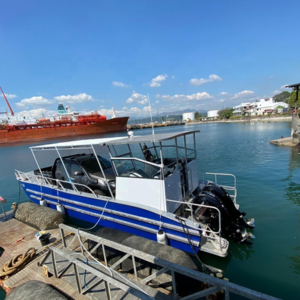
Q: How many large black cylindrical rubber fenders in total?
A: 3